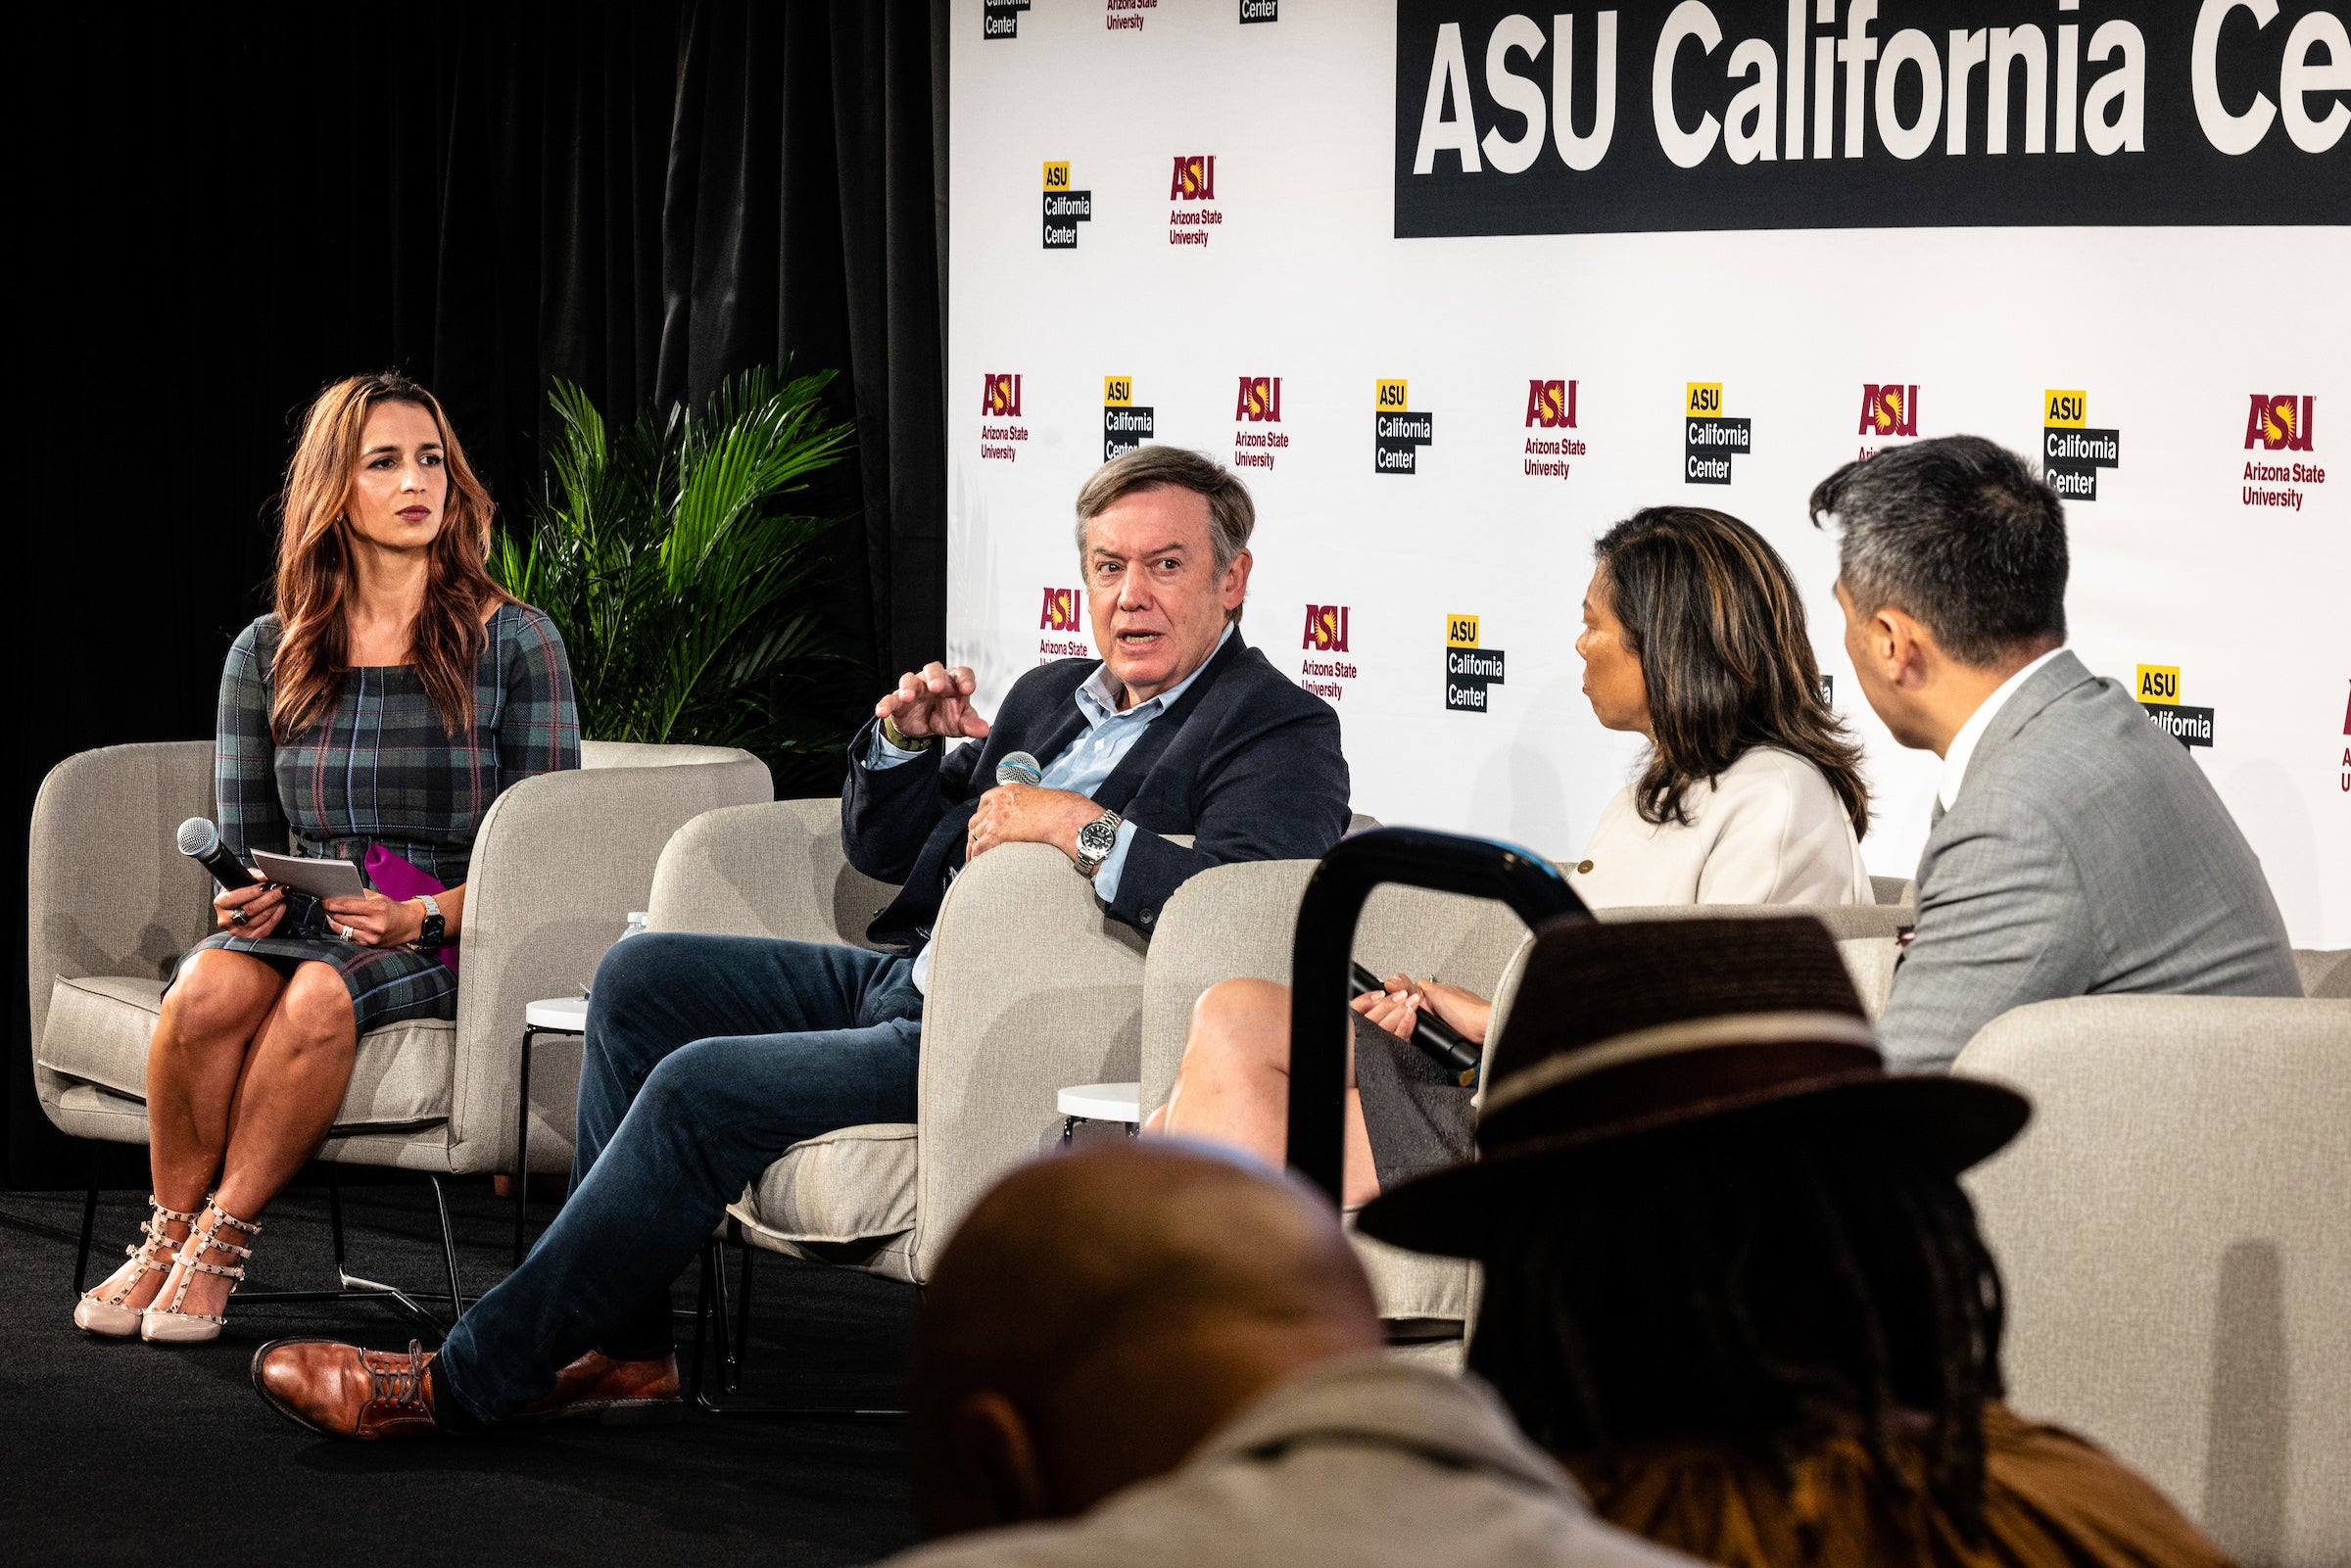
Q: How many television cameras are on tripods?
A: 0